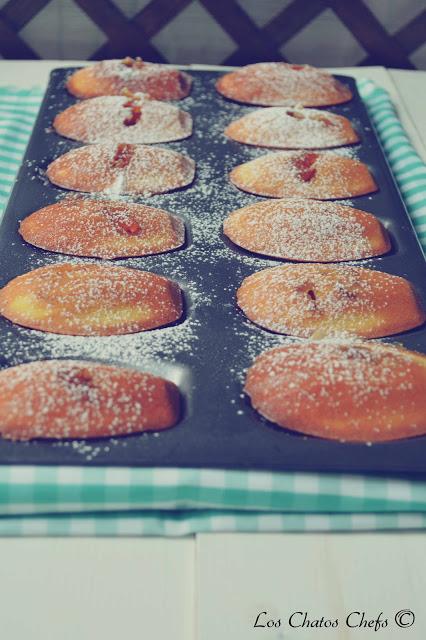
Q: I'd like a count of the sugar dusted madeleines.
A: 12